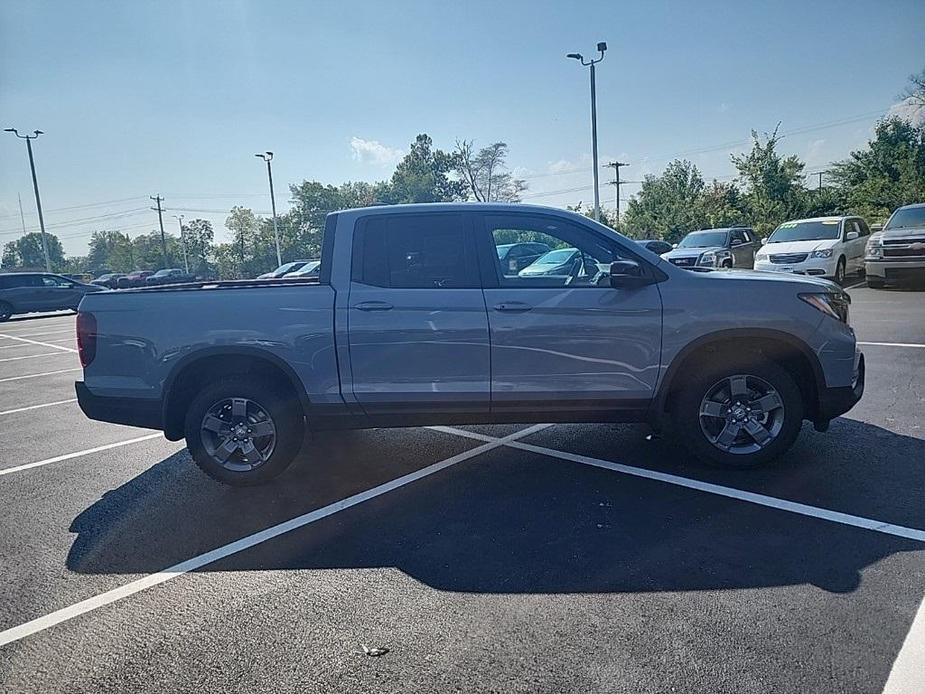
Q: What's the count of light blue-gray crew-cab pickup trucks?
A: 1